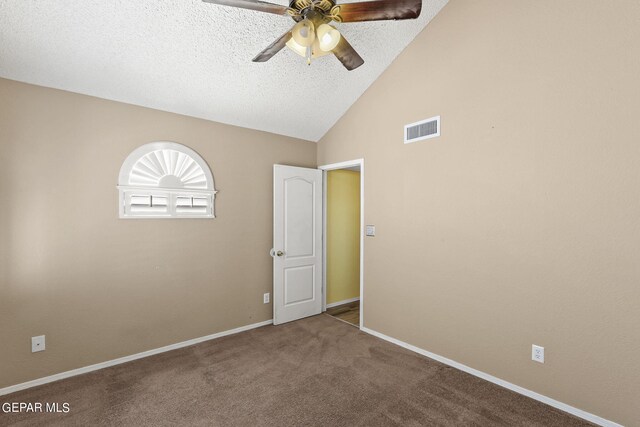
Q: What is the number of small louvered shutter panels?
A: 2